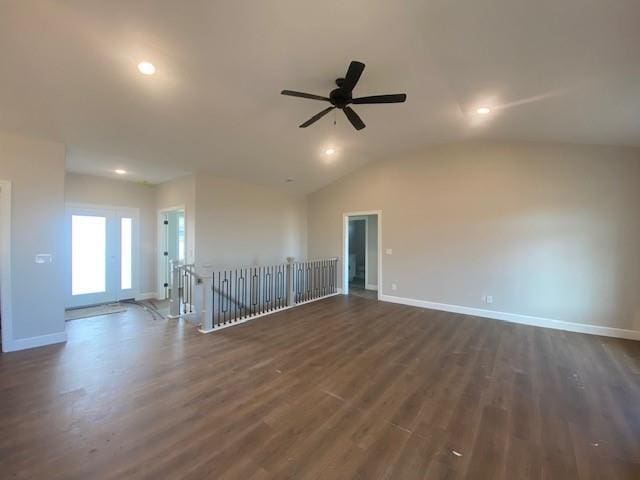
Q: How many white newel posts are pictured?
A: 3